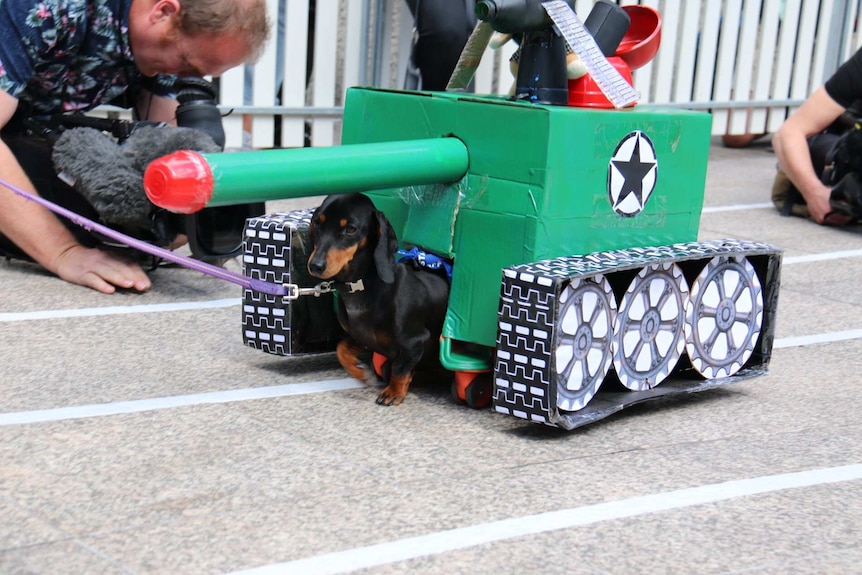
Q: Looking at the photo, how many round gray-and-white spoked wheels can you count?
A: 3